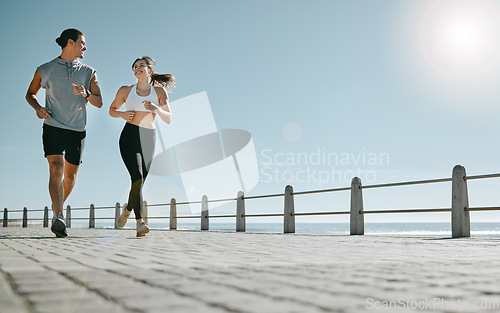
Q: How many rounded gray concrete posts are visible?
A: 13